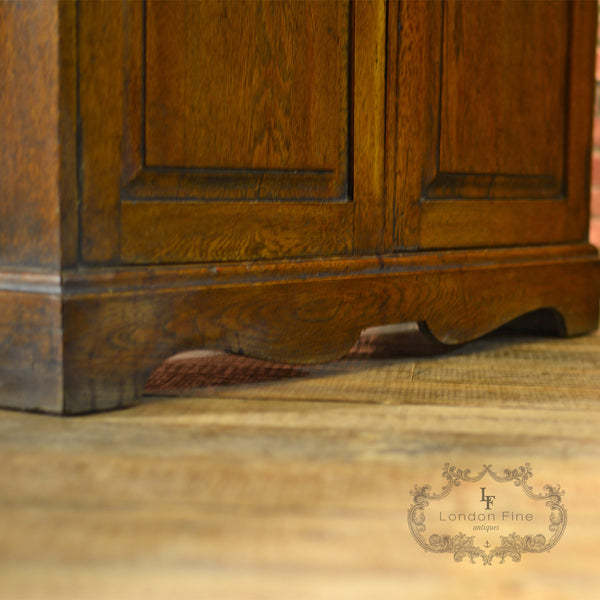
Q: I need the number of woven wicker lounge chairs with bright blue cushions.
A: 0